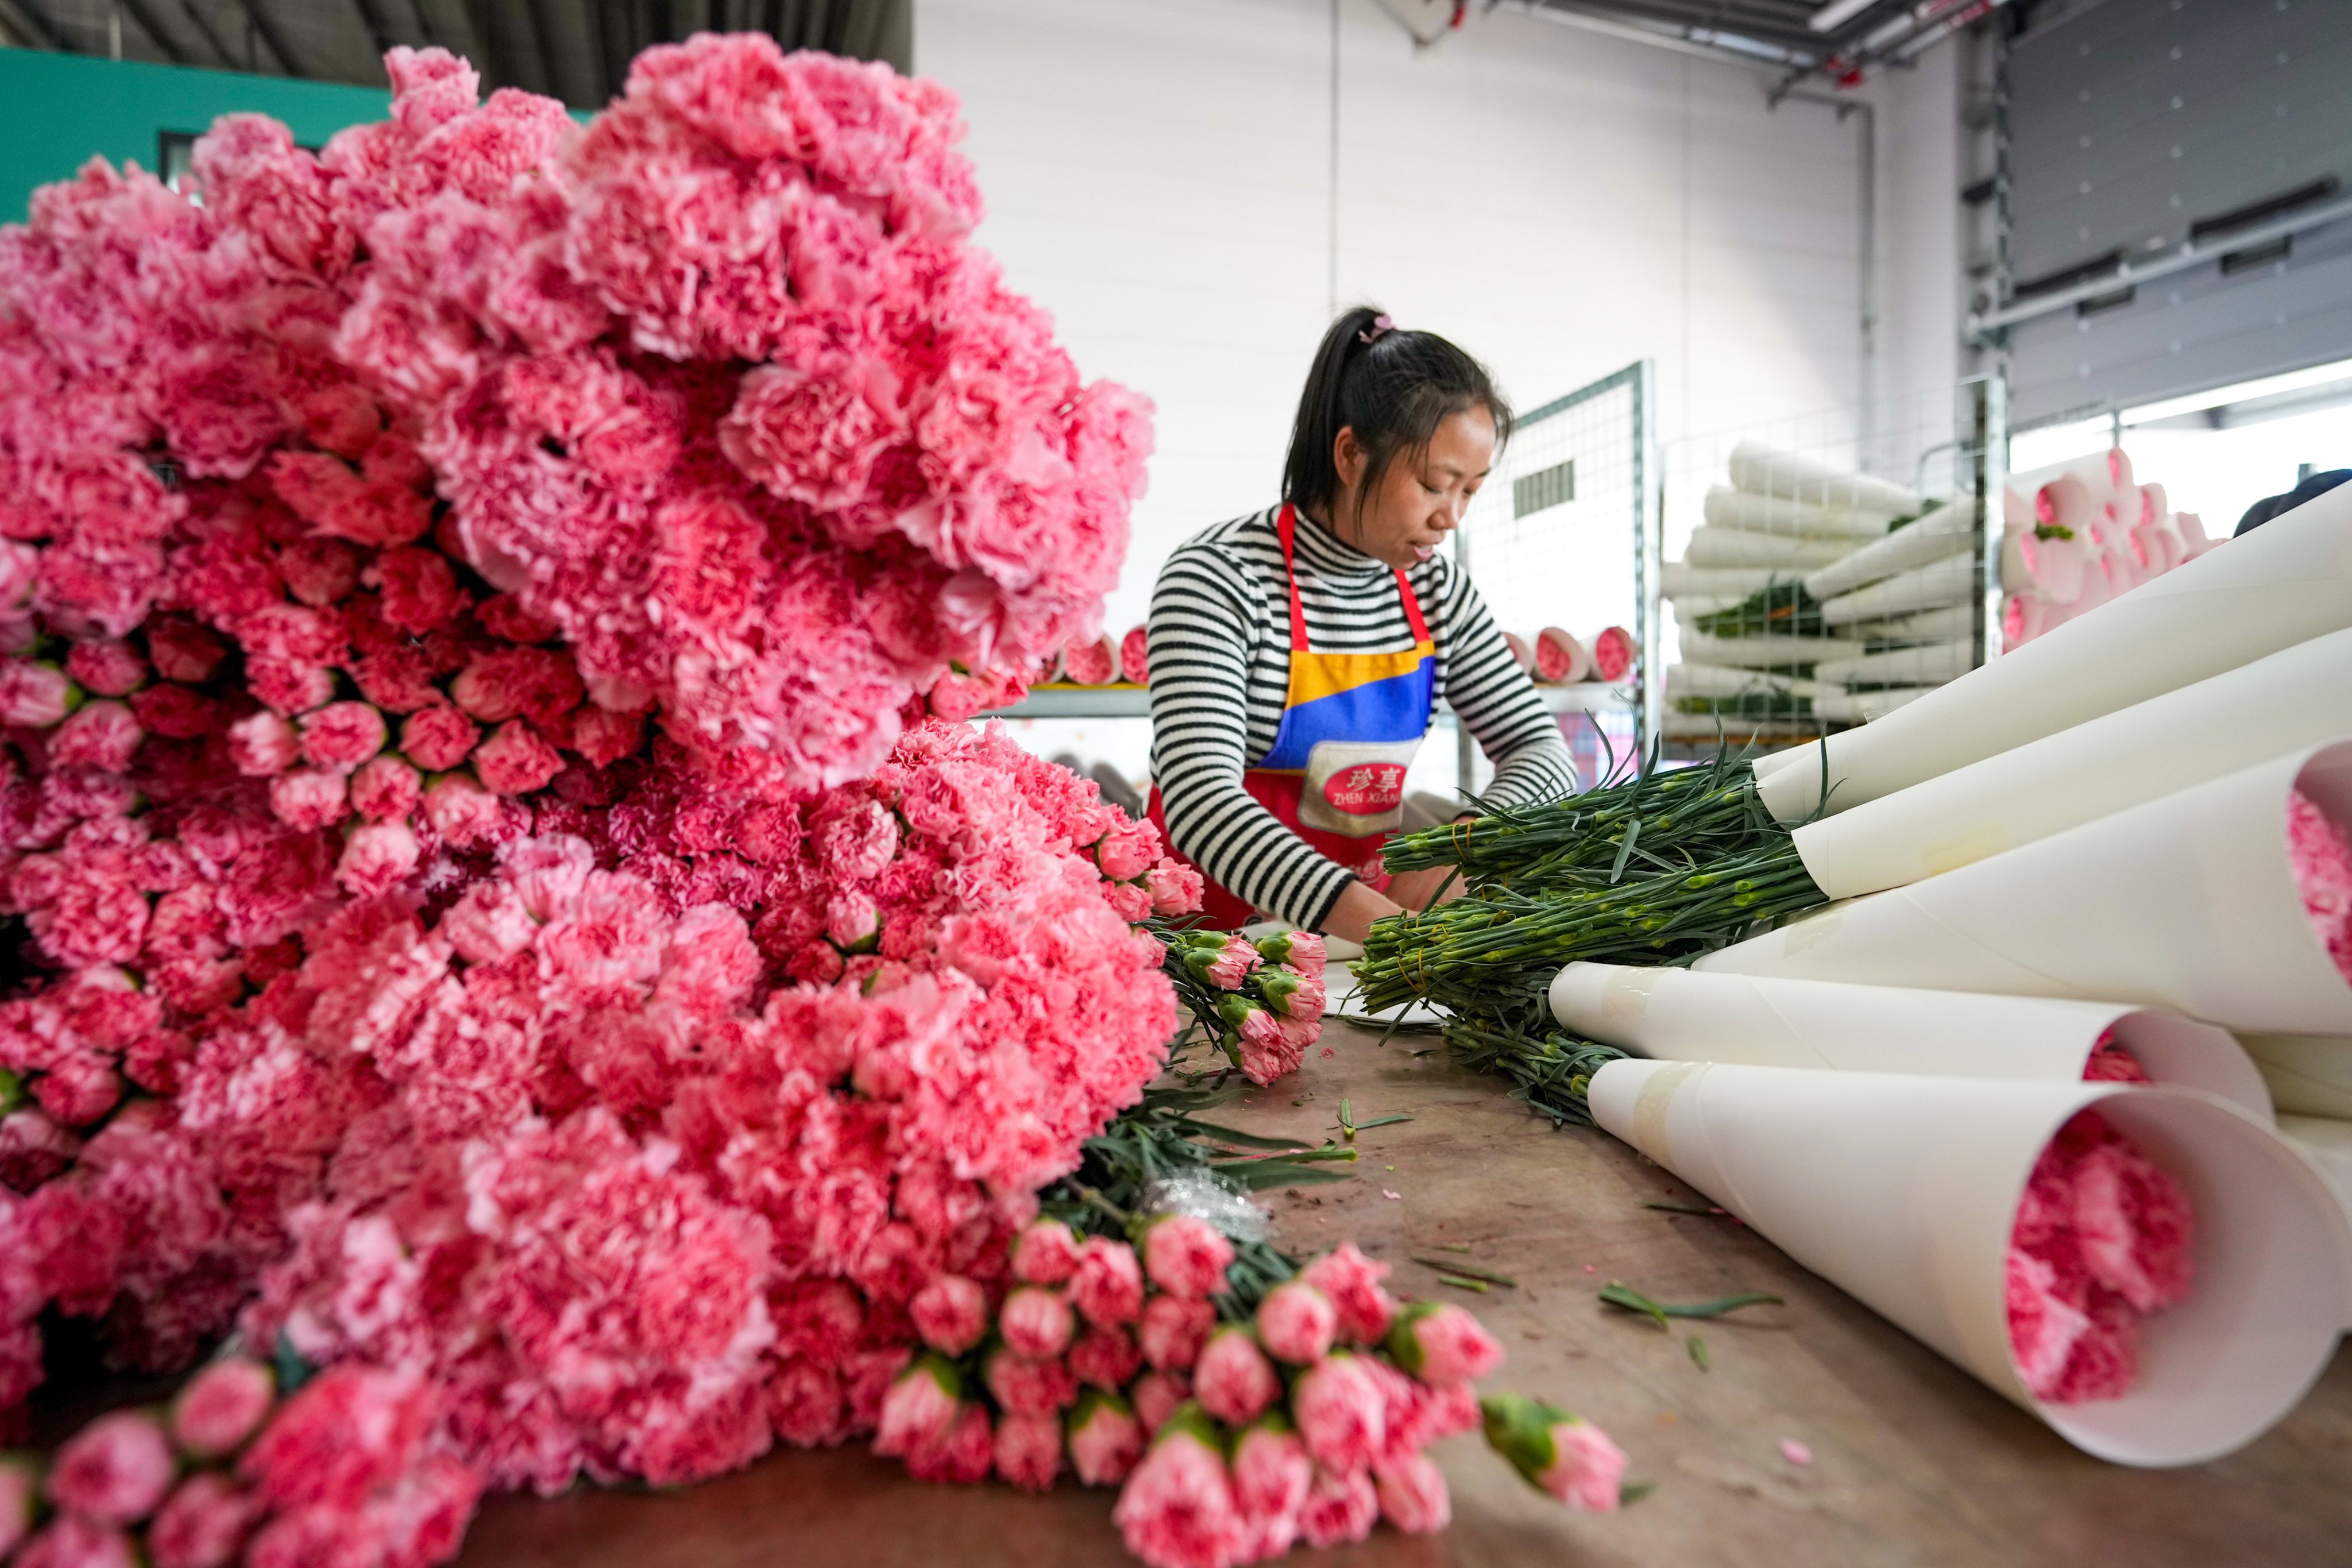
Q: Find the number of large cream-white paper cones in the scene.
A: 5